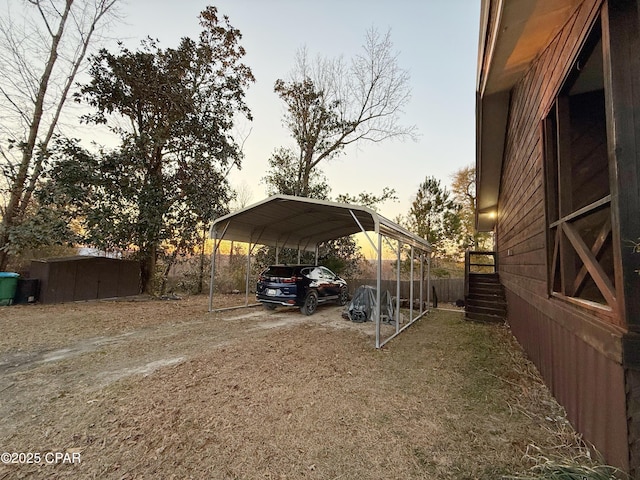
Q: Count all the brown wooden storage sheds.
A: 1